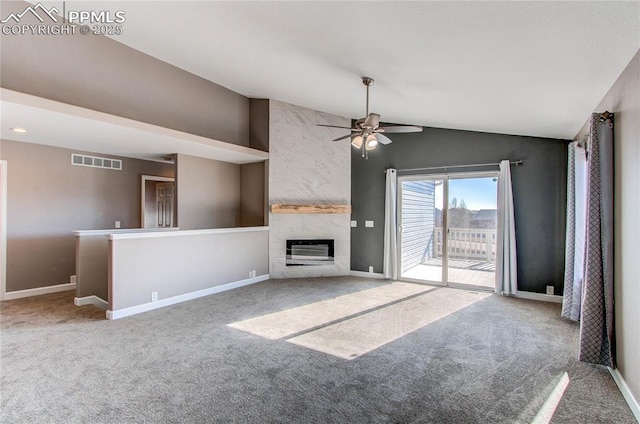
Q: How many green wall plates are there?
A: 0